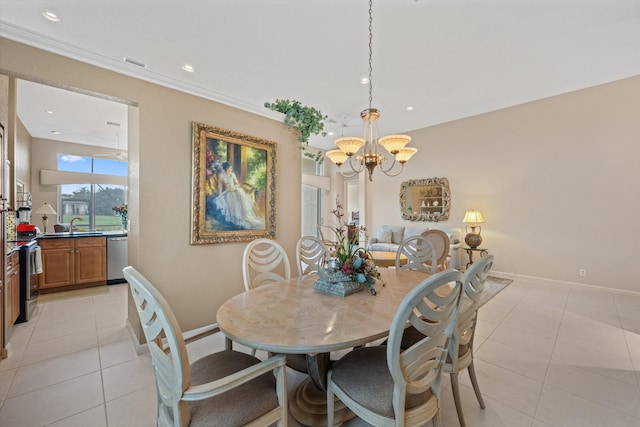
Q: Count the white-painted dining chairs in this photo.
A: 6